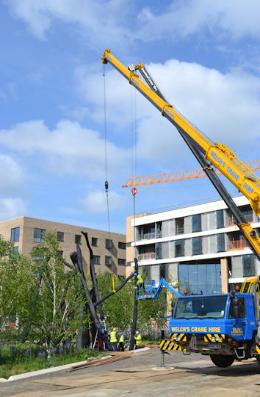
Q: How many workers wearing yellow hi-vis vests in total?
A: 4